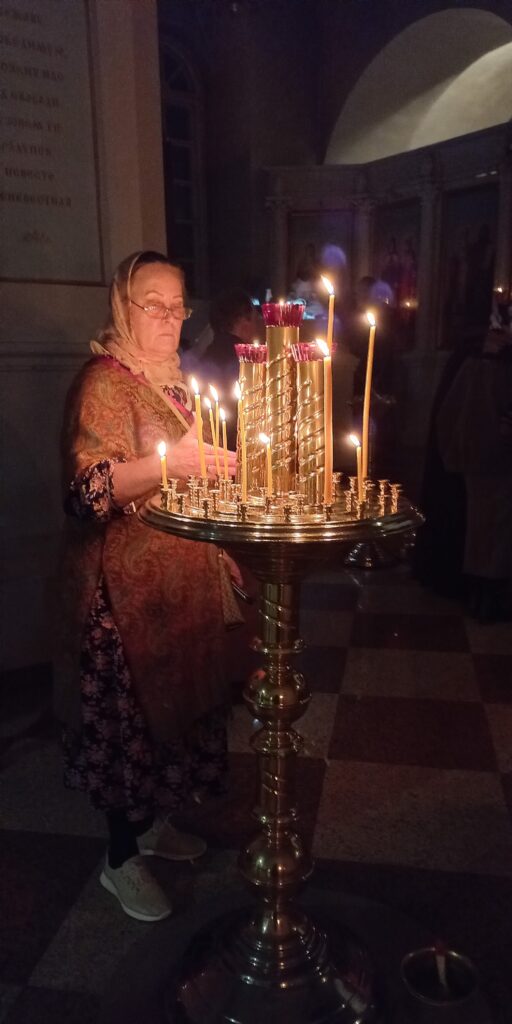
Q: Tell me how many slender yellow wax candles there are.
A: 11